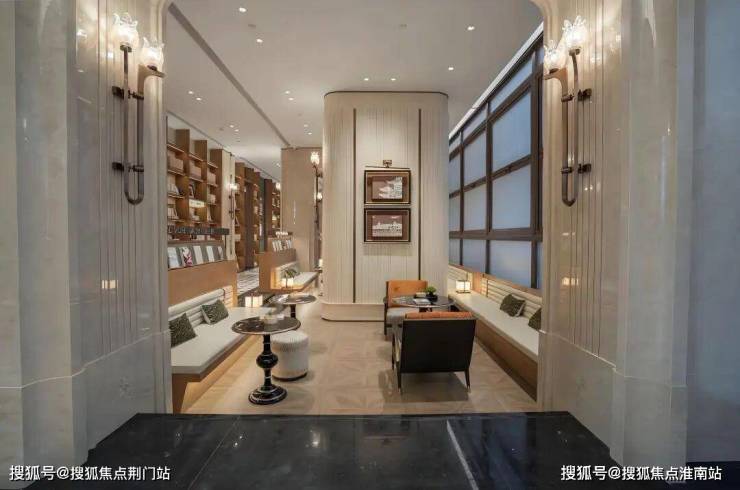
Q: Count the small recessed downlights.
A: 14